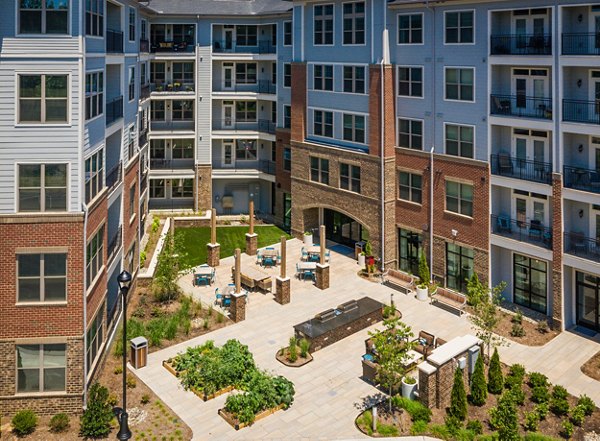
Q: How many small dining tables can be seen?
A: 5